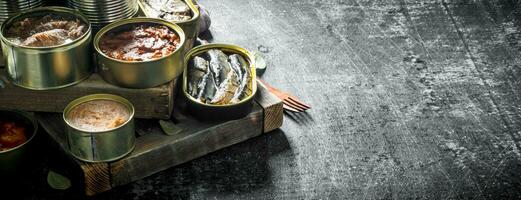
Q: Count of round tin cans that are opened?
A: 4